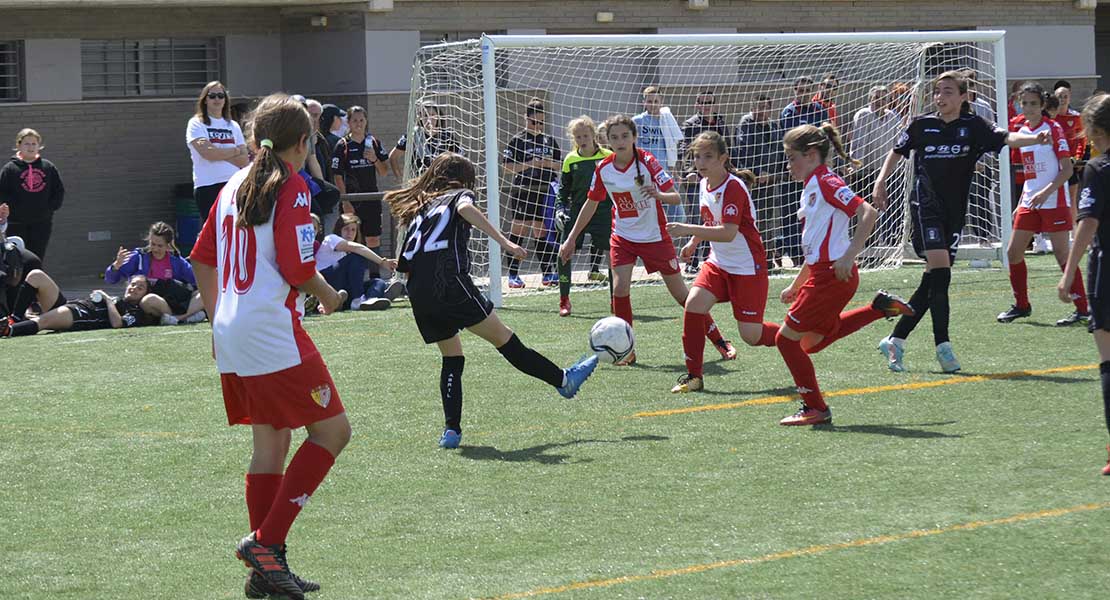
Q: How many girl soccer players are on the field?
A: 9